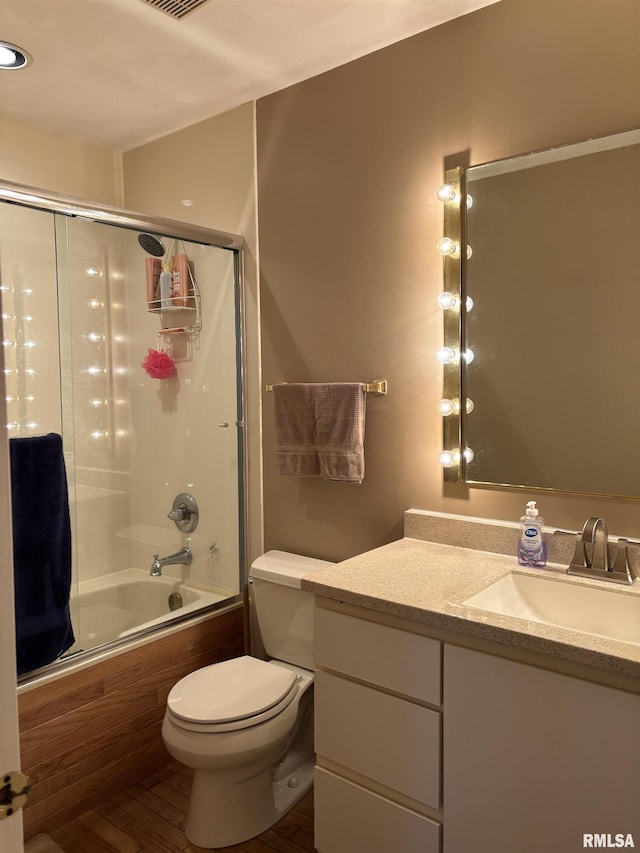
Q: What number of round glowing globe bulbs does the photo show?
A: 6